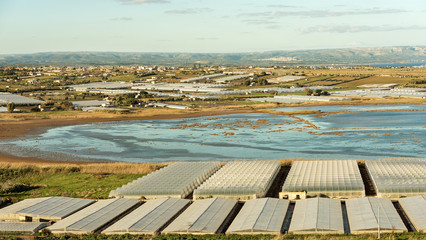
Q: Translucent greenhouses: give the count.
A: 4